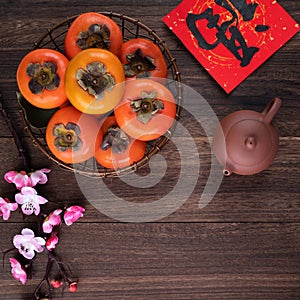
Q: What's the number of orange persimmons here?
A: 7